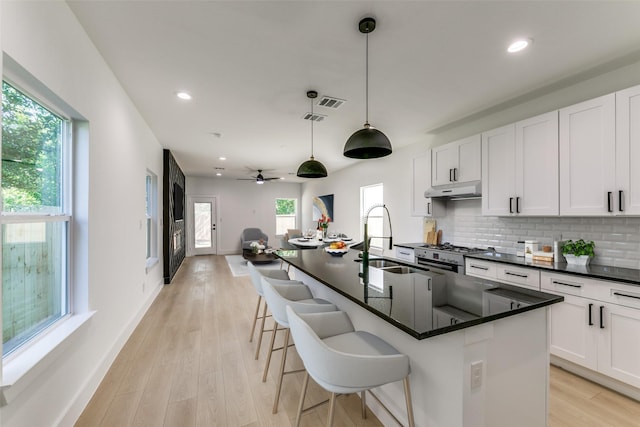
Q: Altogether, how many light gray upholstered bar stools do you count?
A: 3